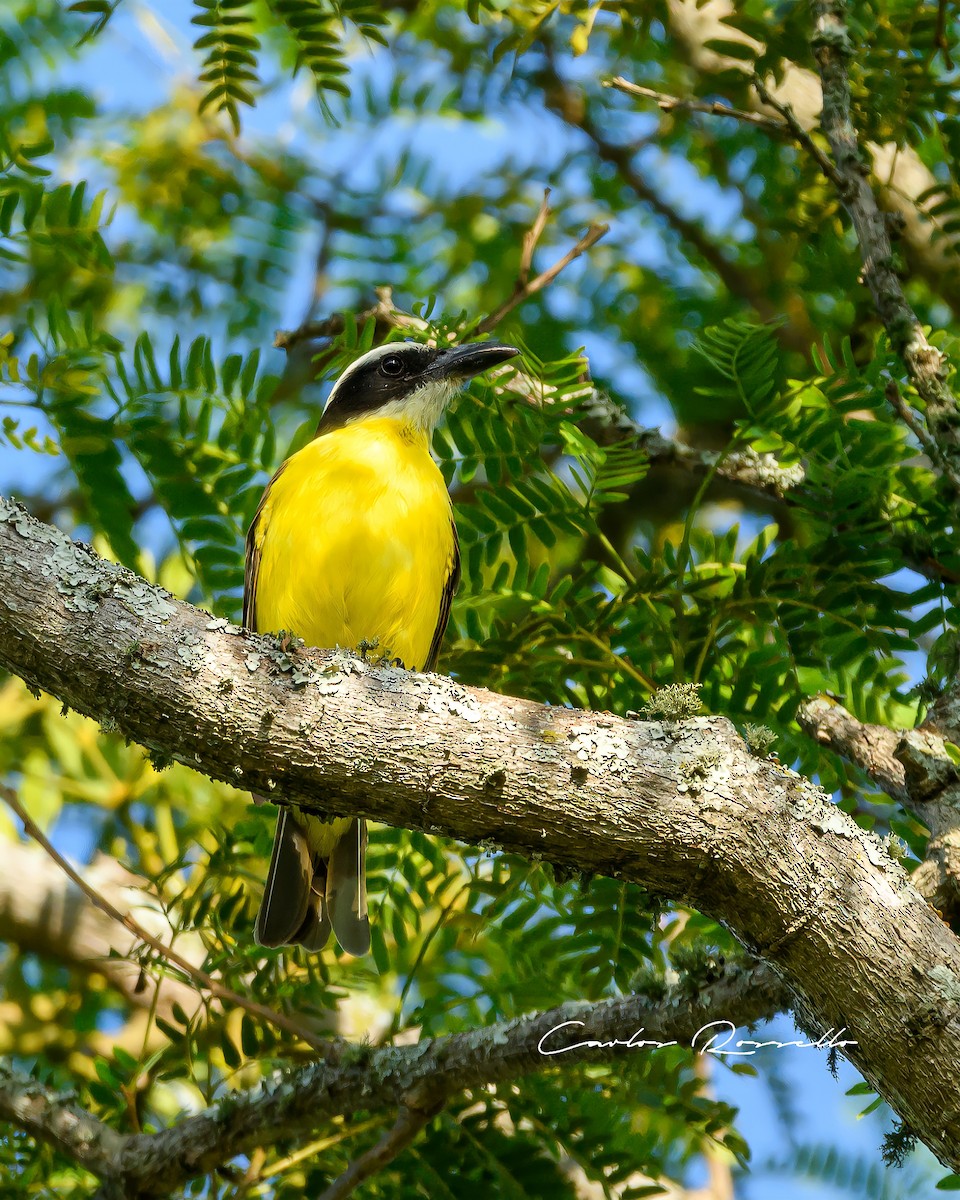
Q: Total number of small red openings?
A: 0